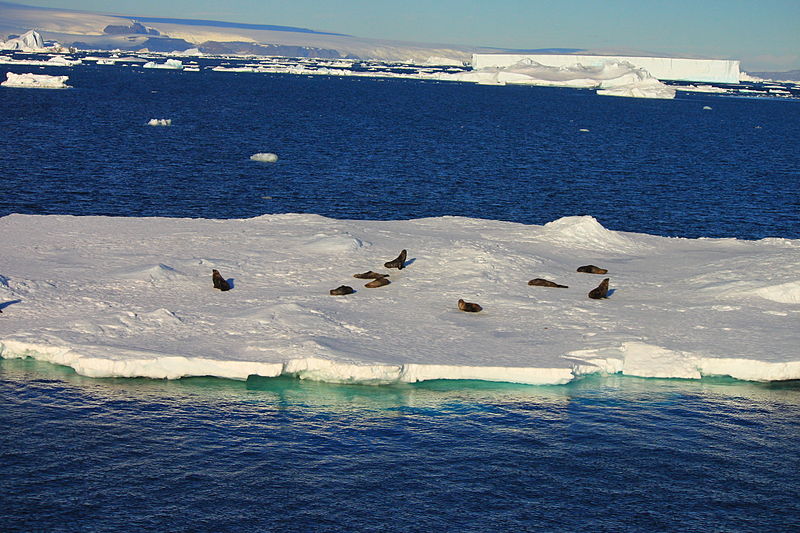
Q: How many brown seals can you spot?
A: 9